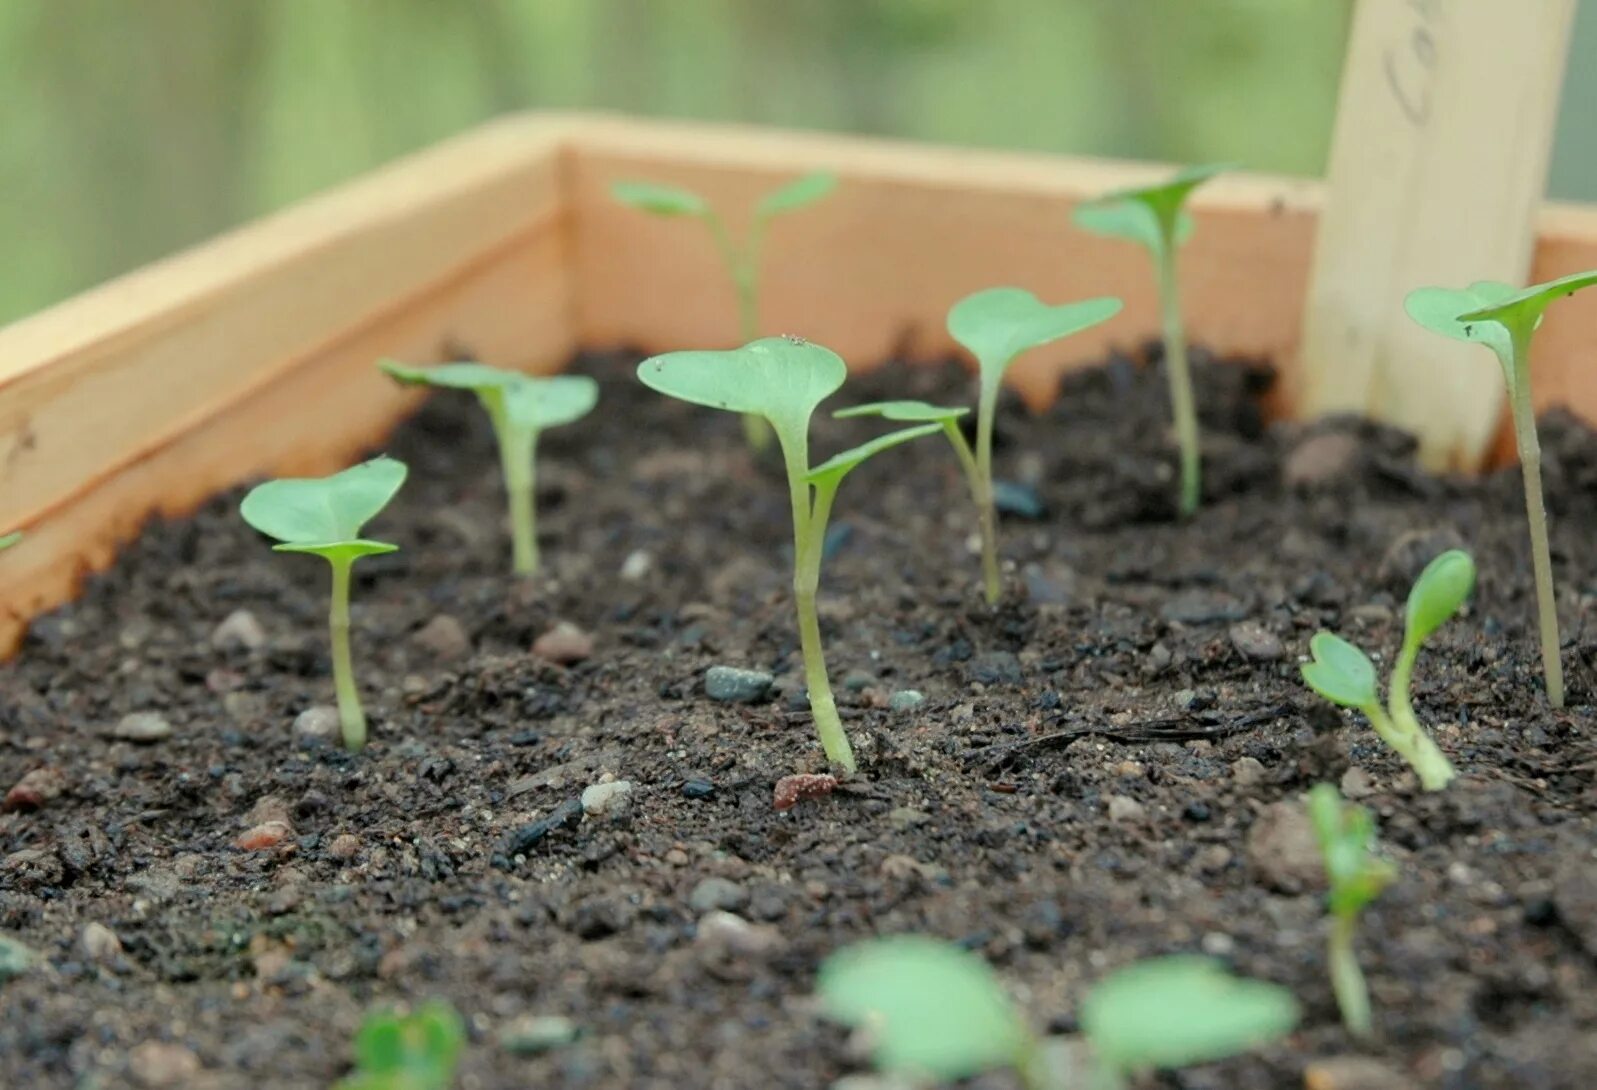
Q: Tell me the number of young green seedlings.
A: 11